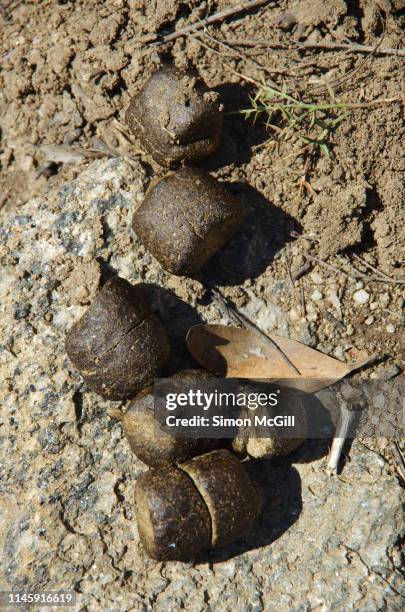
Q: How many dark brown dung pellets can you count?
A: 6